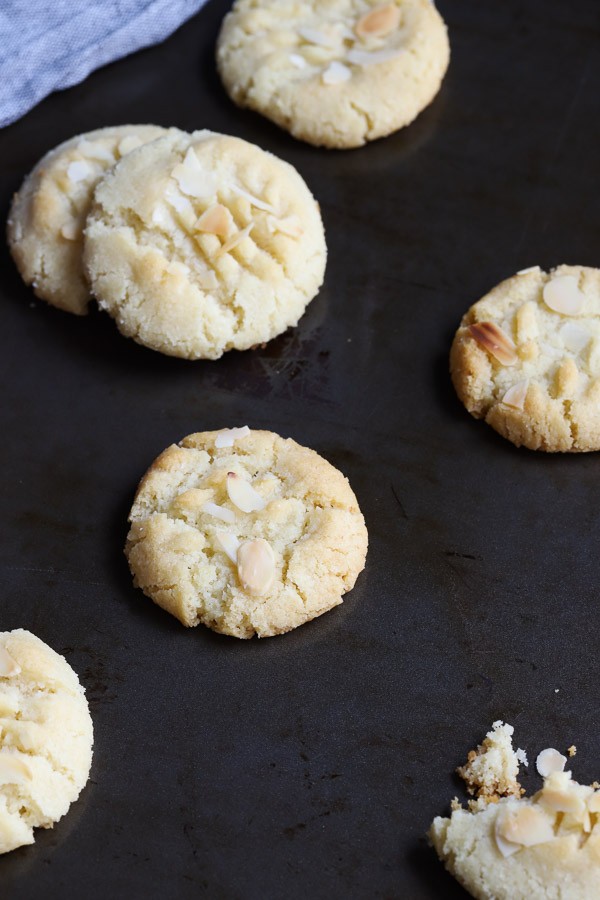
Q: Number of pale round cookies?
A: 7